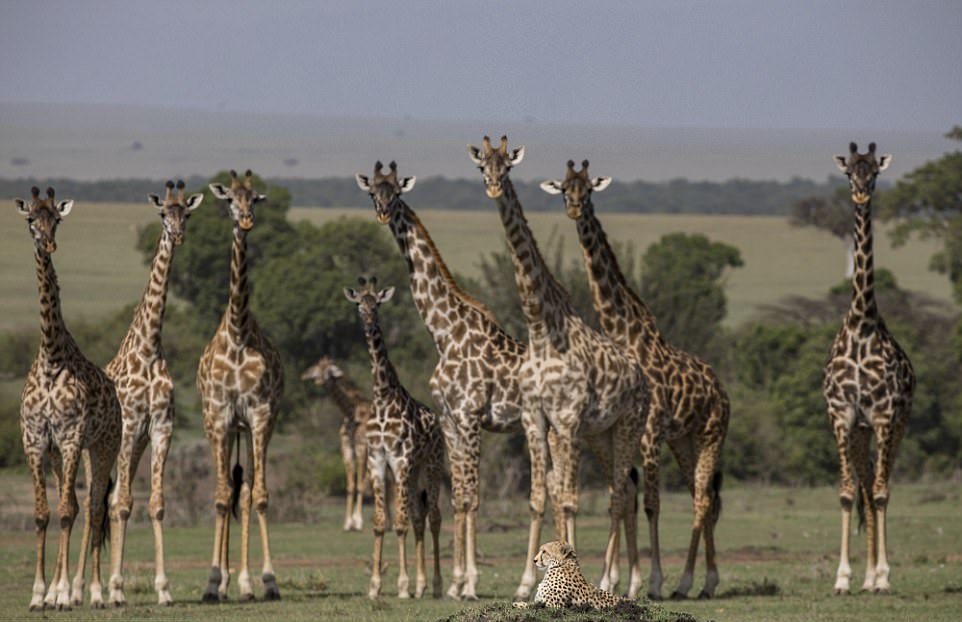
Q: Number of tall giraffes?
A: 7